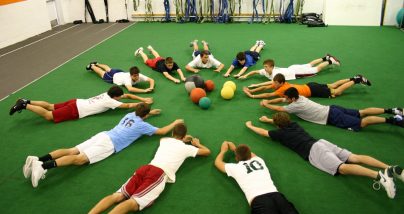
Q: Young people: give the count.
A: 12